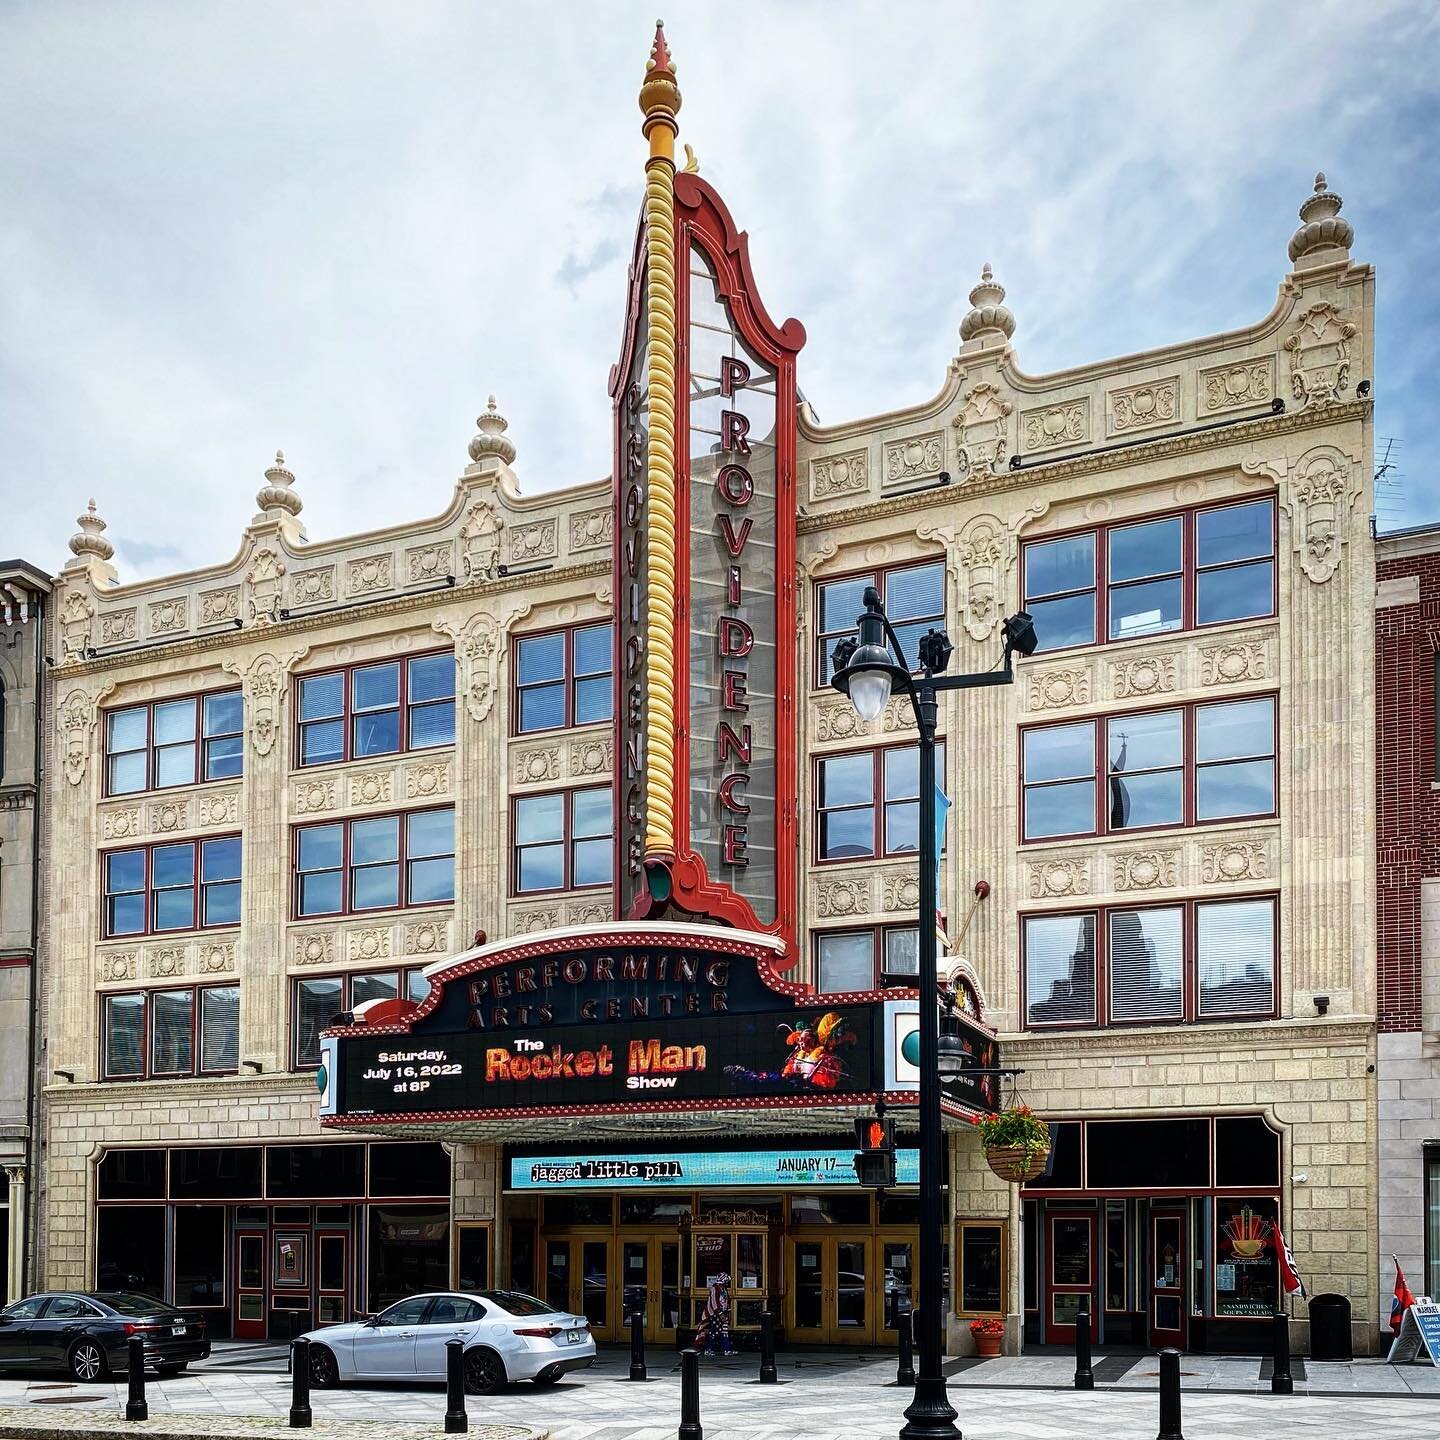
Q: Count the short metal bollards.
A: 11